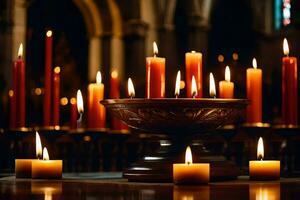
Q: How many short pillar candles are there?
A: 4